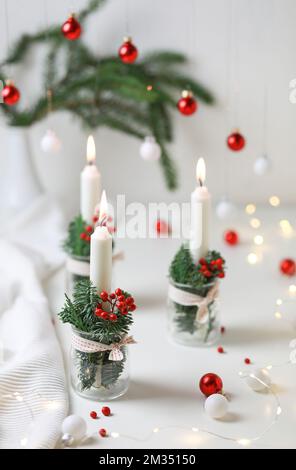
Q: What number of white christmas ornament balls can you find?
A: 7